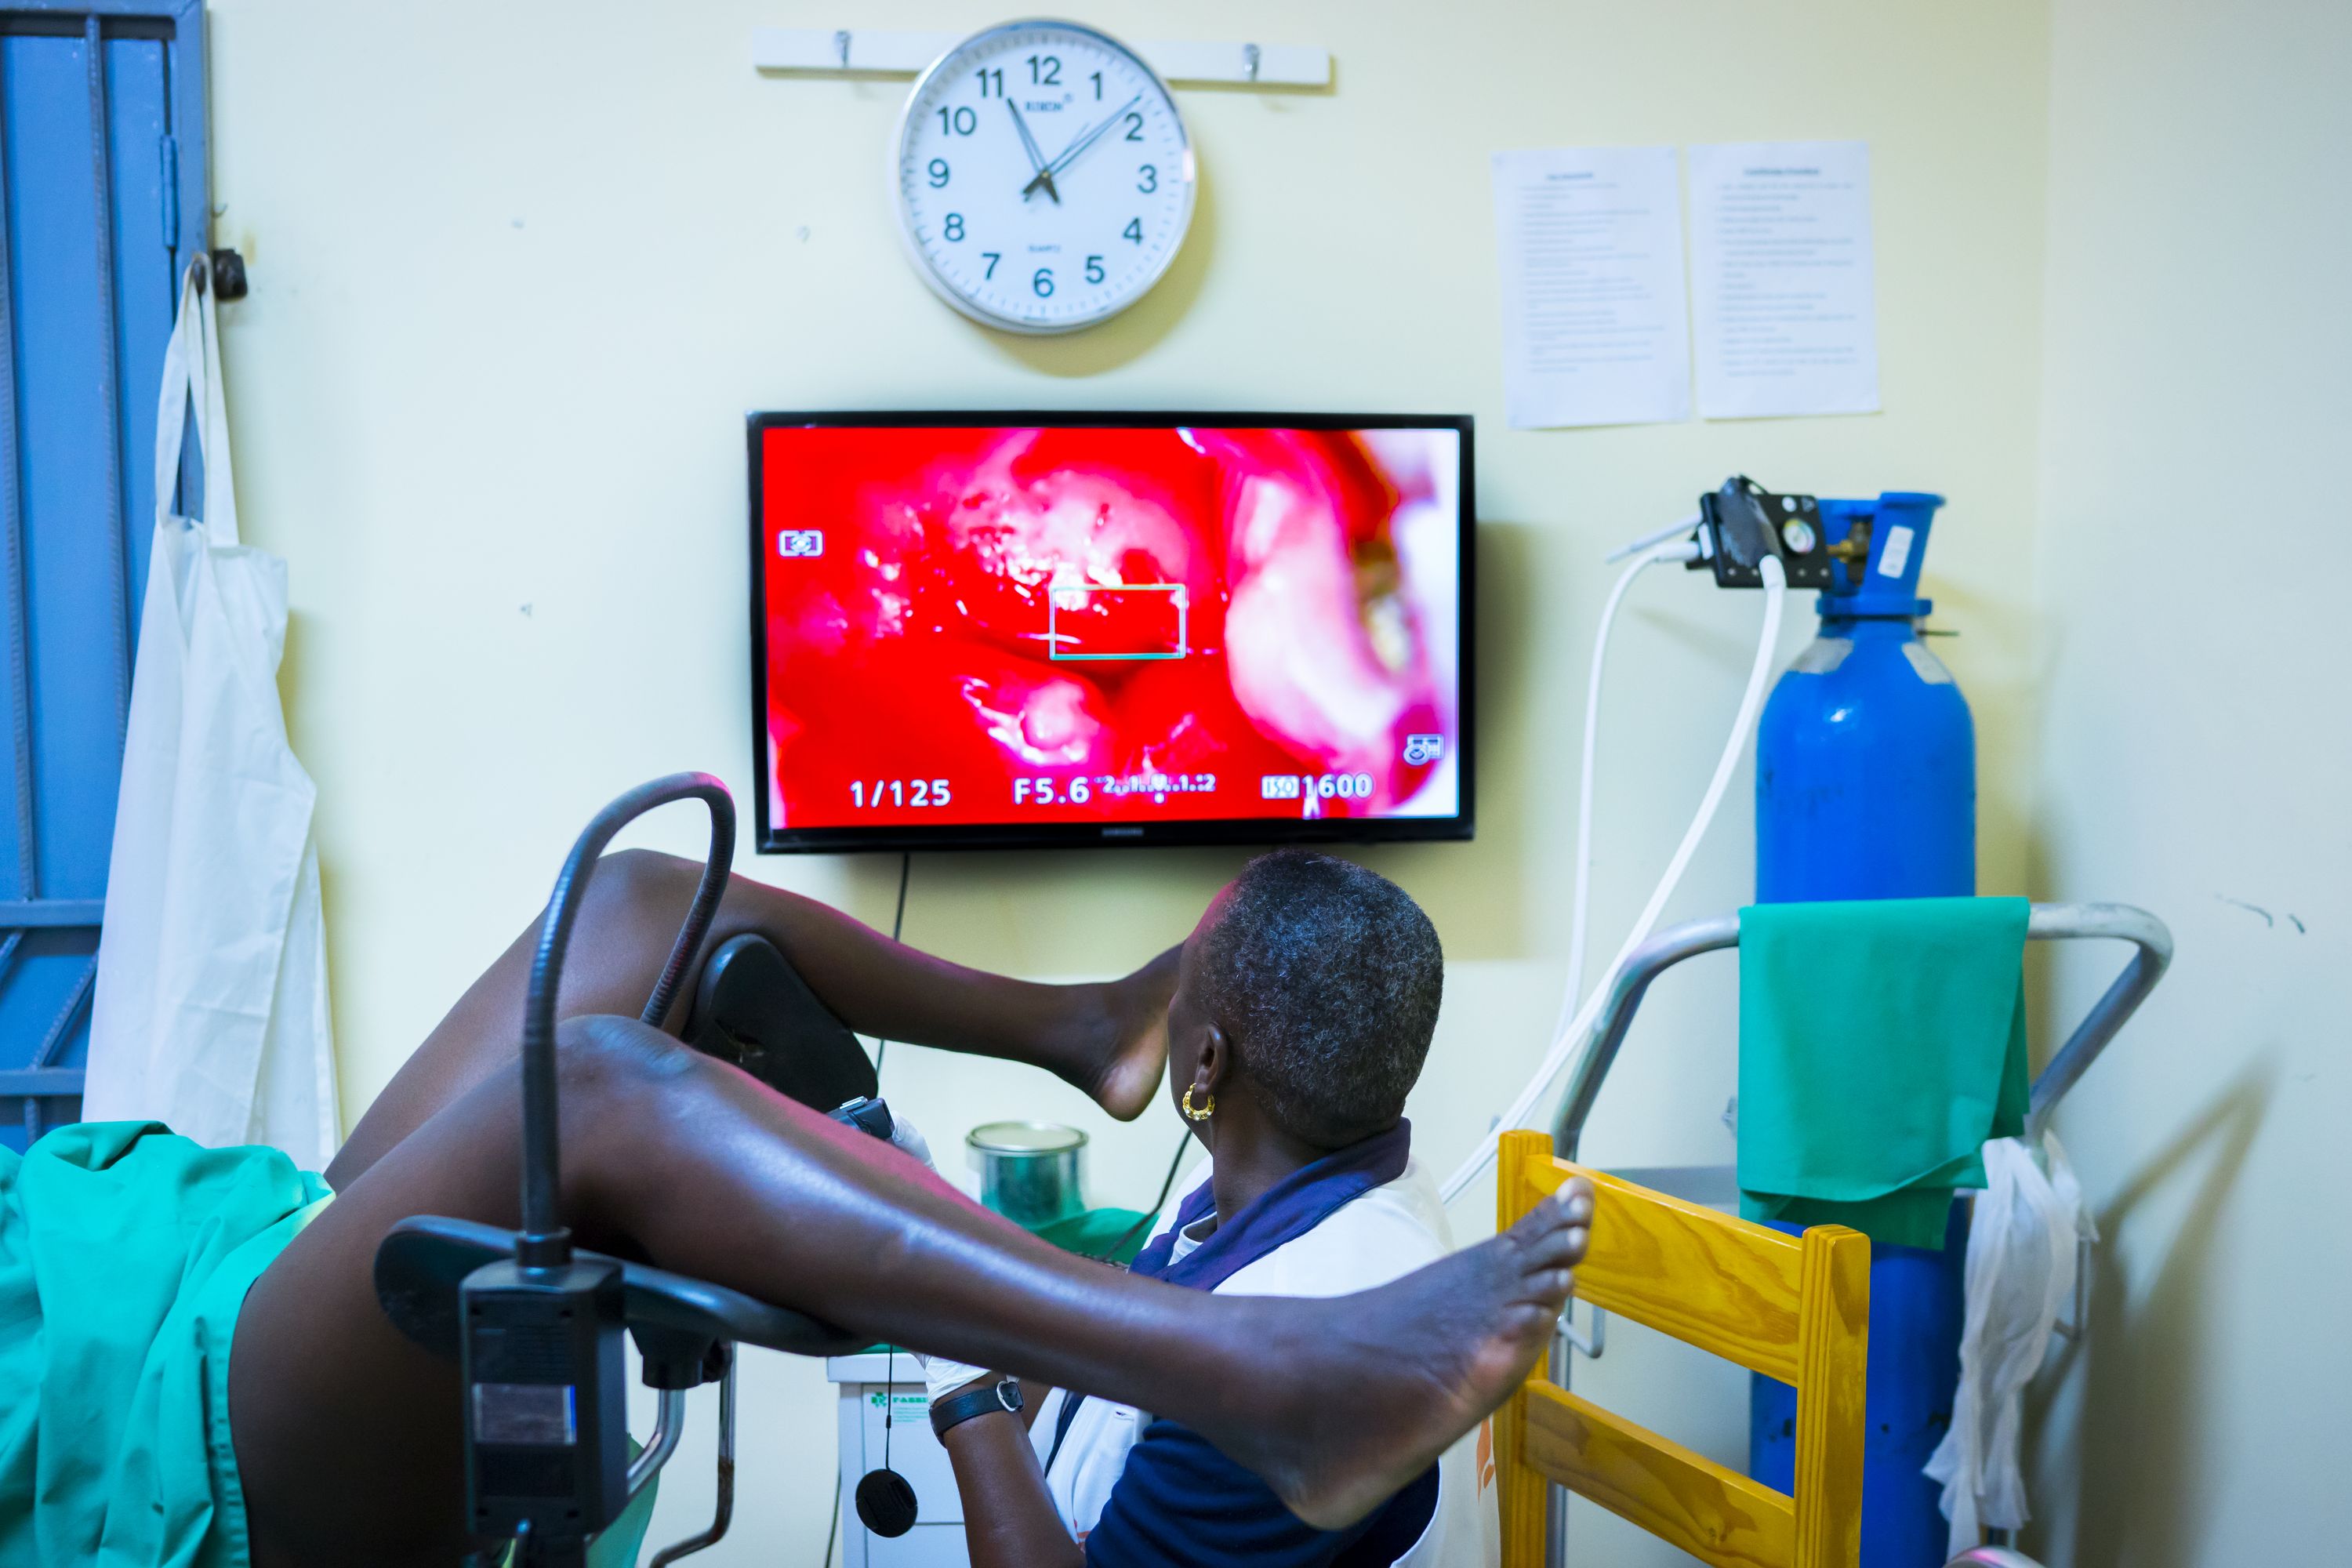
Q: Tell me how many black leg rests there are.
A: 2